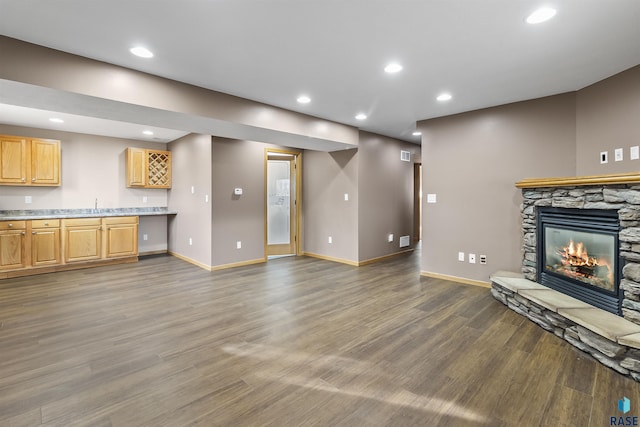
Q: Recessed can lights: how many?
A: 9